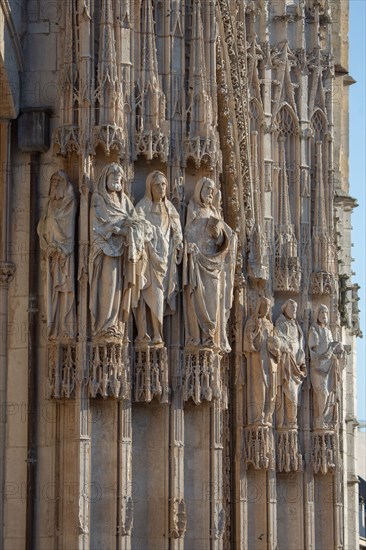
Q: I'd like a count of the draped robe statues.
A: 7